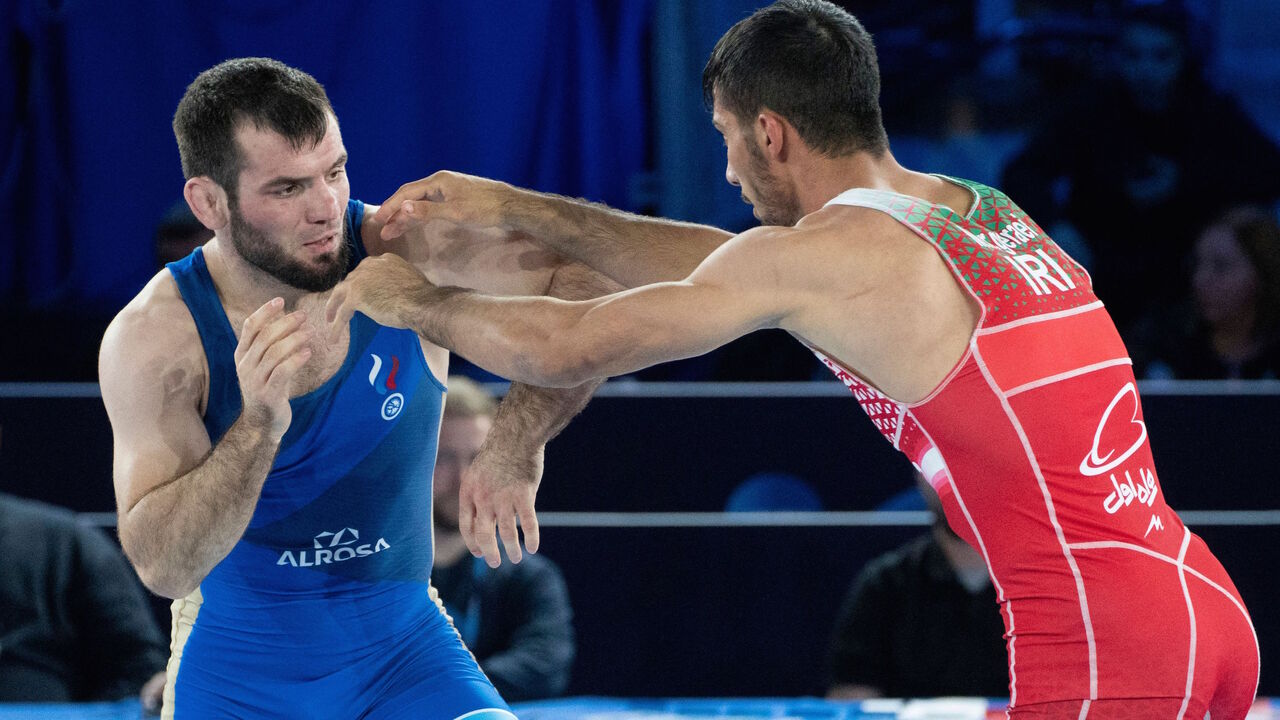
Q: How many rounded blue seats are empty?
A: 2